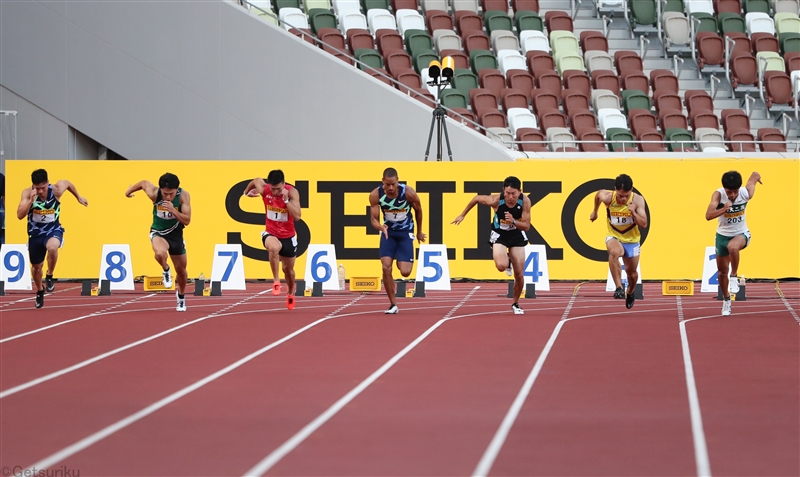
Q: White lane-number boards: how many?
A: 8